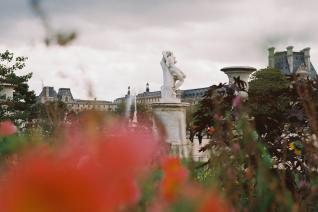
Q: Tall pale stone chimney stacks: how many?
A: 3